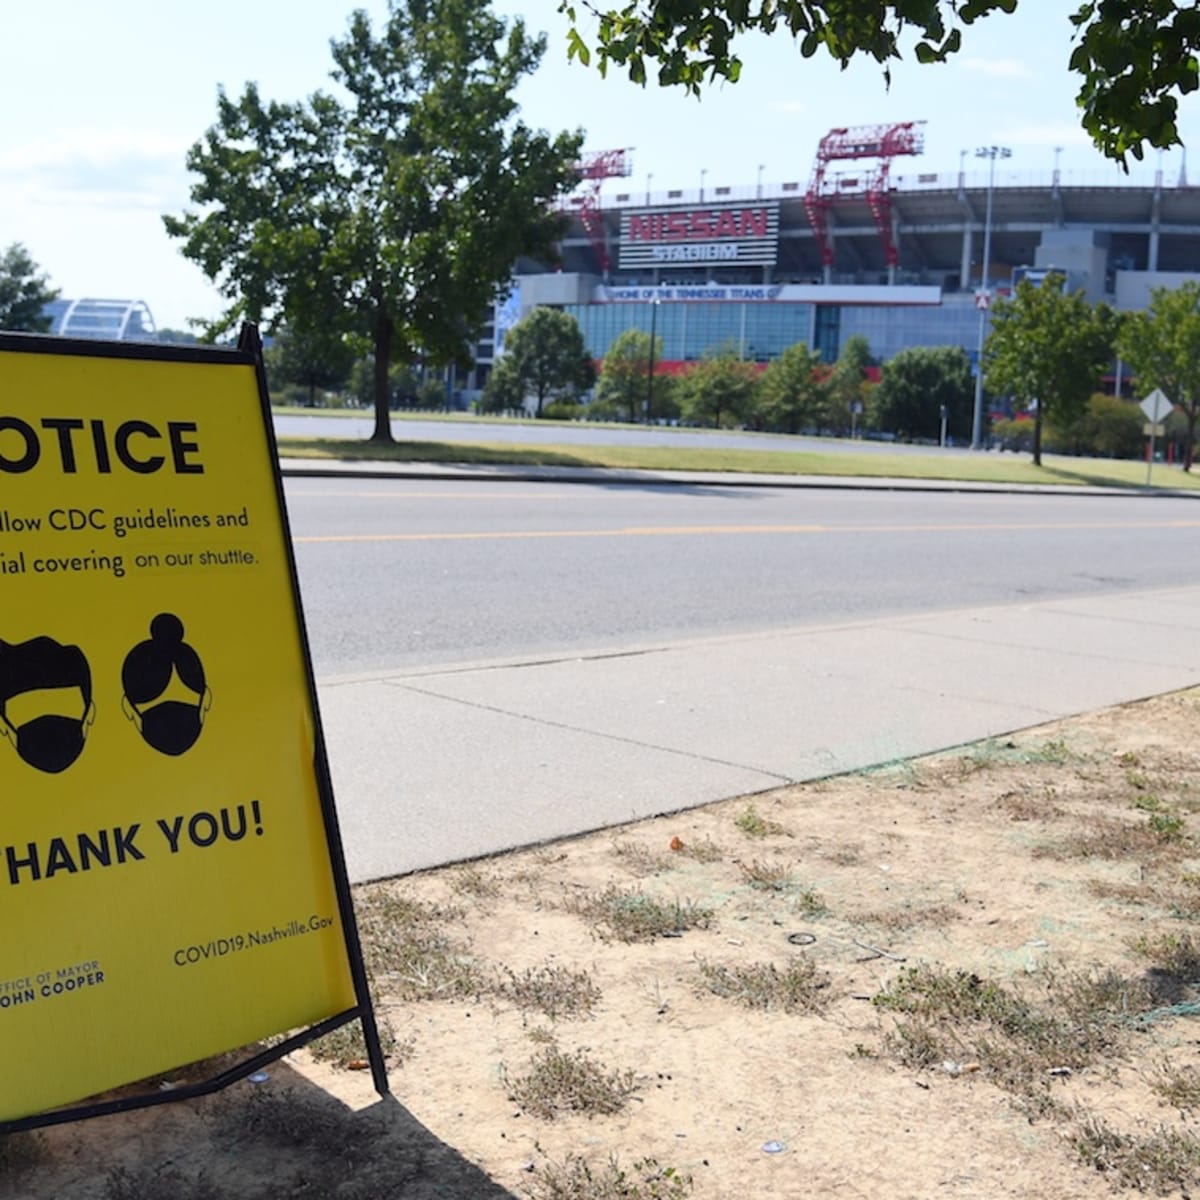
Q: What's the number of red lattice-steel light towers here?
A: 2